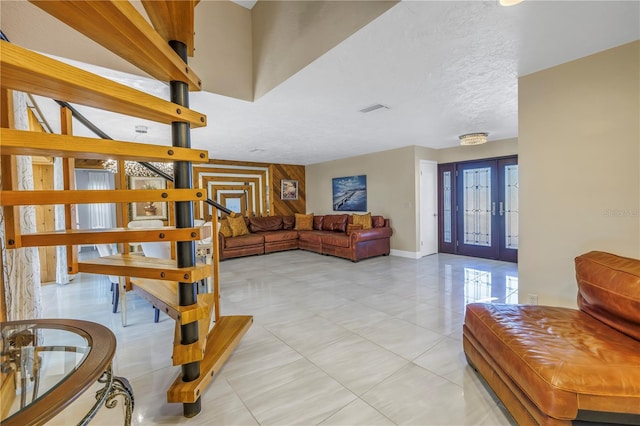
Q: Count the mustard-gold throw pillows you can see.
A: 4